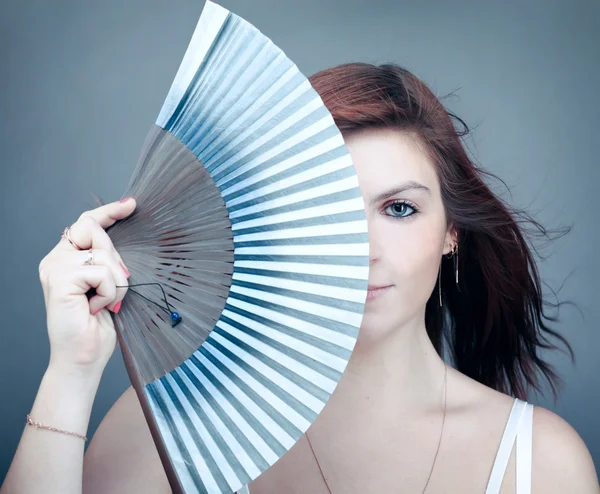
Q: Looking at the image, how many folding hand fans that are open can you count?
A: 1